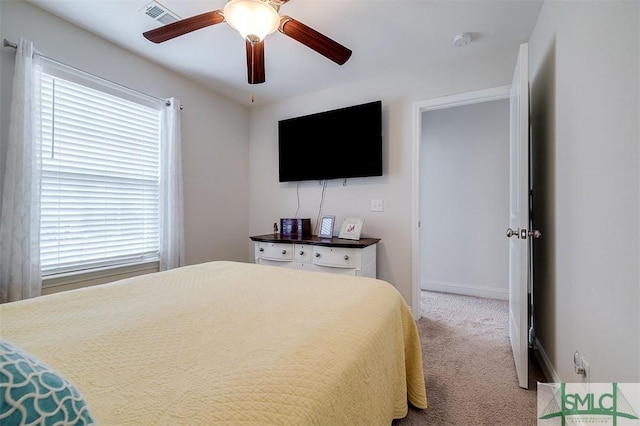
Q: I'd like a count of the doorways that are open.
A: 1